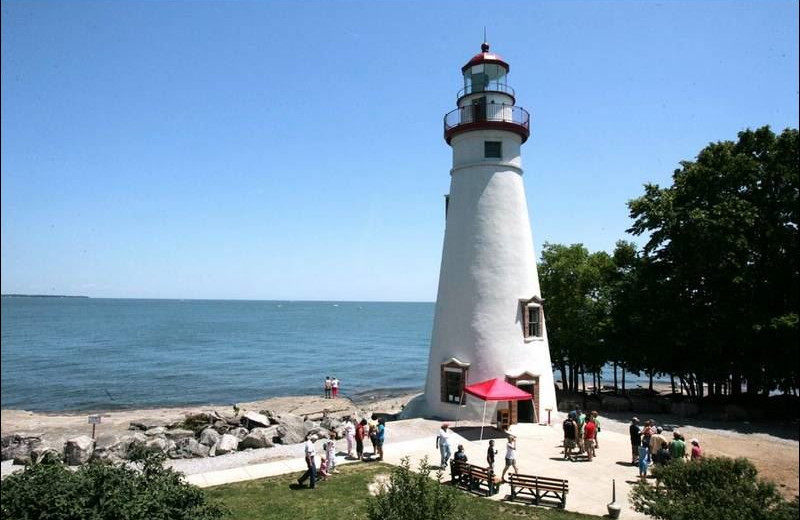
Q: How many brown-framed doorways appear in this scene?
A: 1